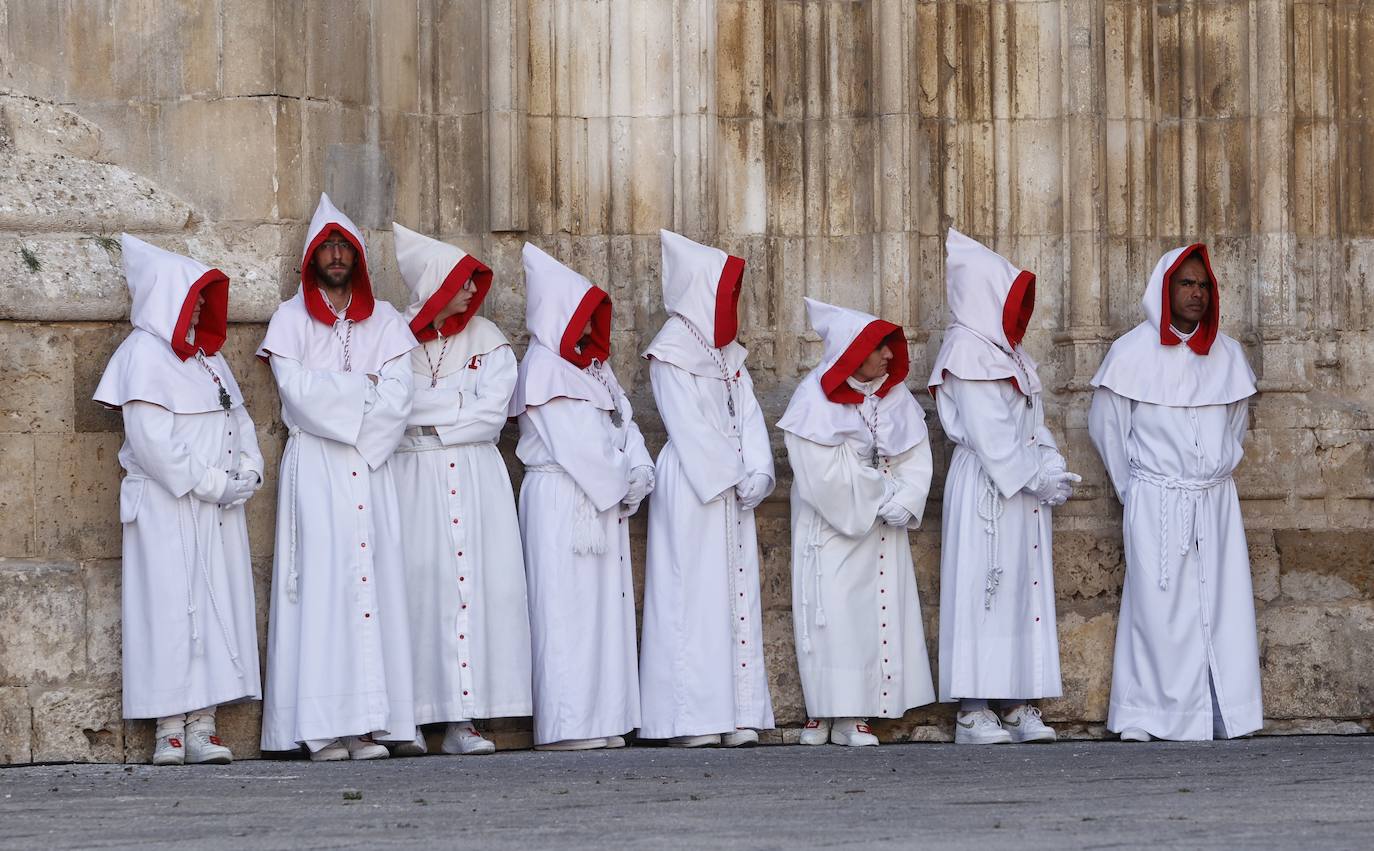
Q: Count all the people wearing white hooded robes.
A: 8